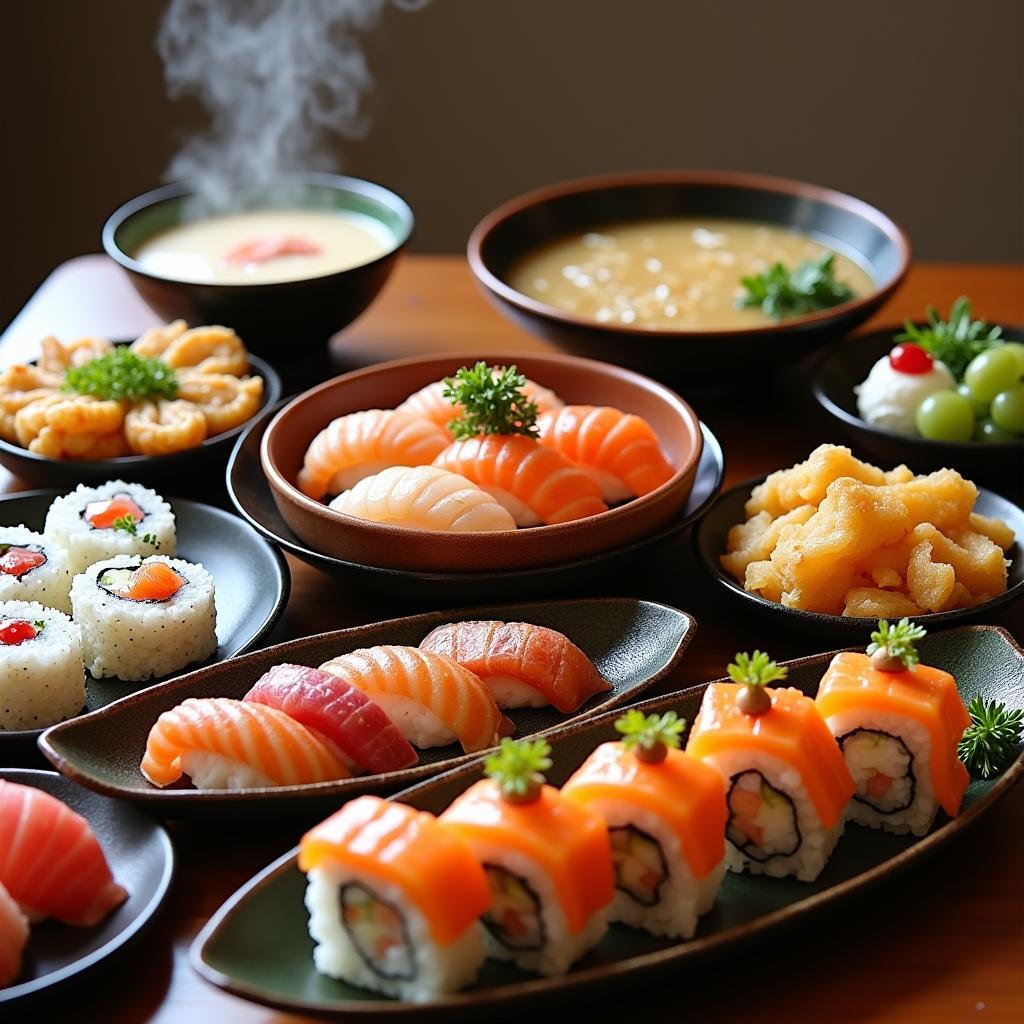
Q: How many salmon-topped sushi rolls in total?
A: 5